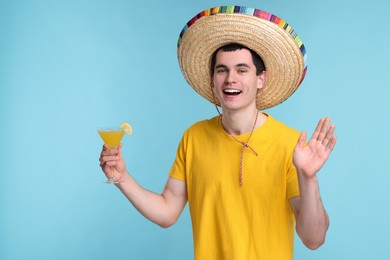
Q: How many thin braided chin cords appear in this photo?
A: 1